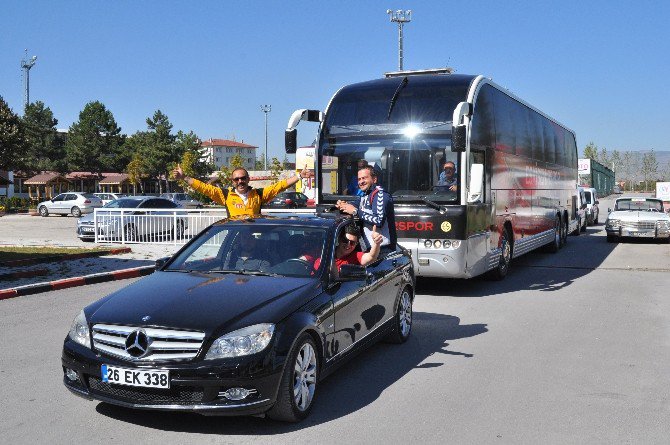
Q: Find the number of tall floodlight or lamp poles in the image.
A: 3